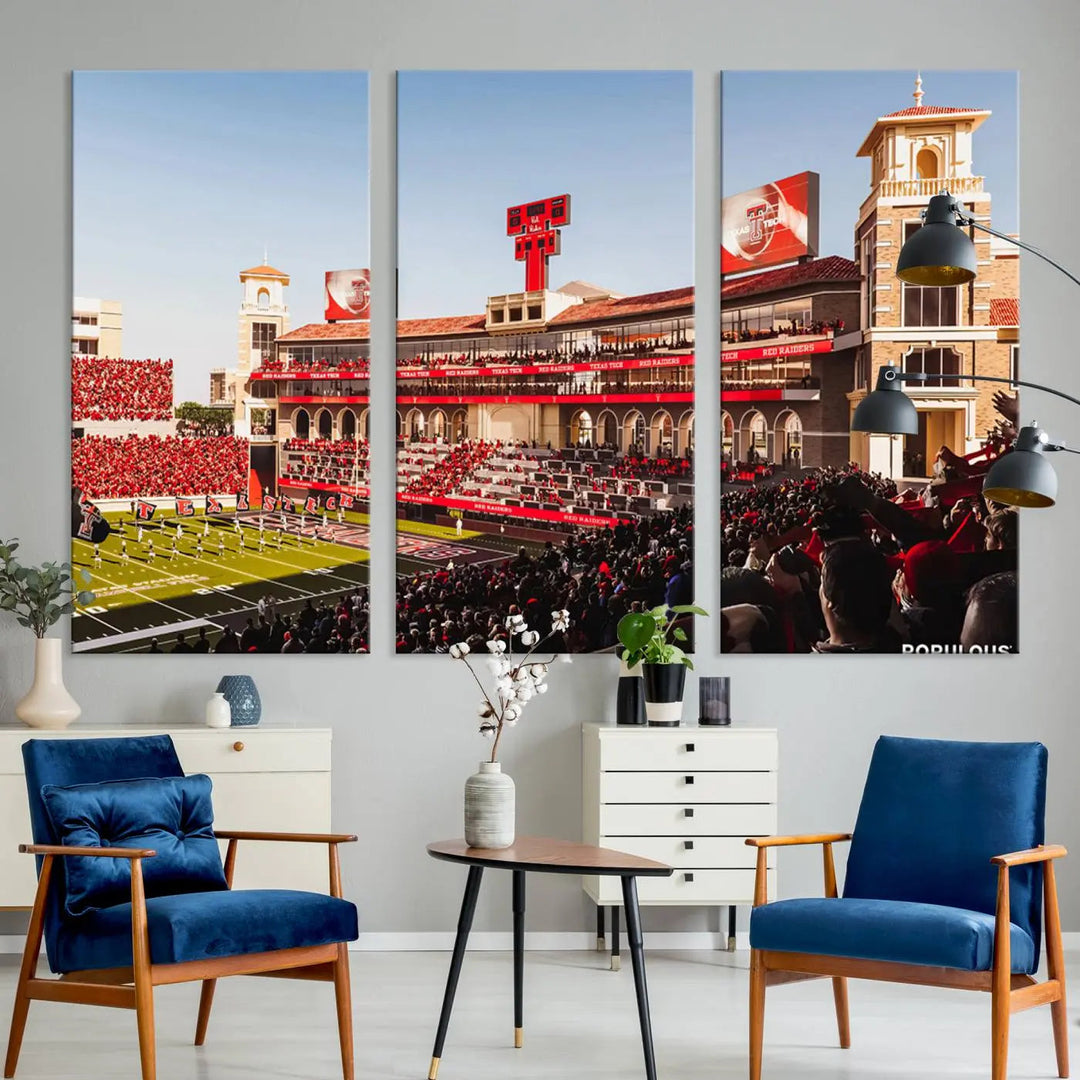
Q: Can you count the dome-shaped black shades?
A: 3